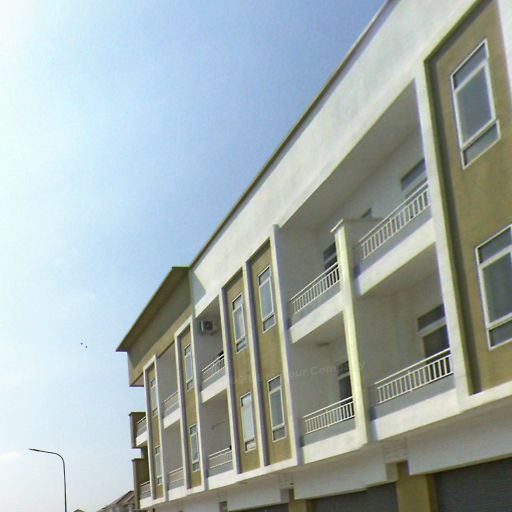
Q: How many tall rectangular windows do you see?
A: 10